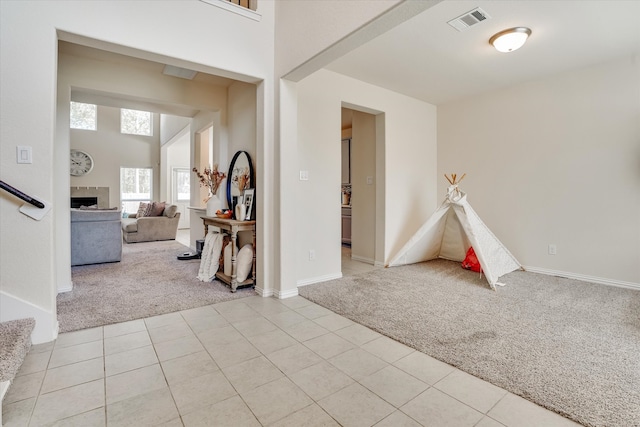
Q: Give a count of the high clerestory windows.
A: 2